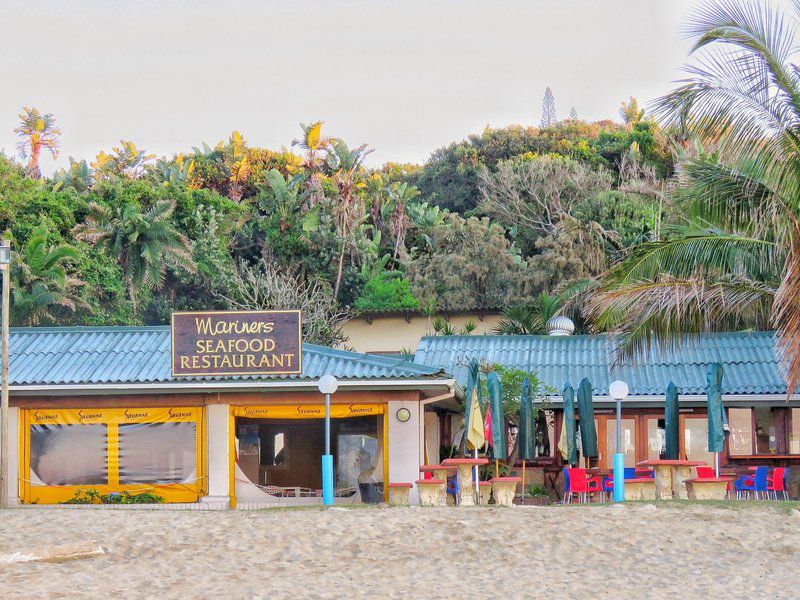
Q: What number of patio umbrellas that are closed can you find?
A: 7